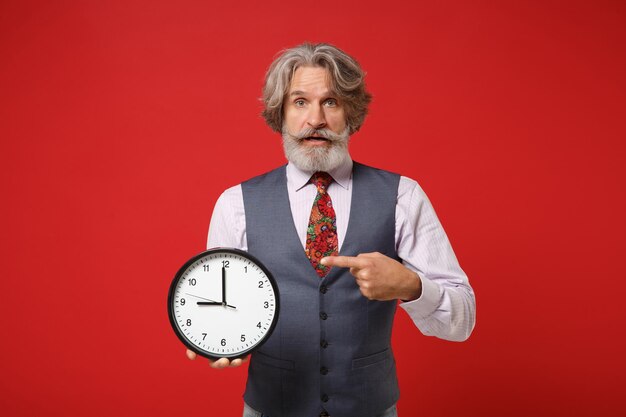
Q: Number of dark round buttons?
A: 5